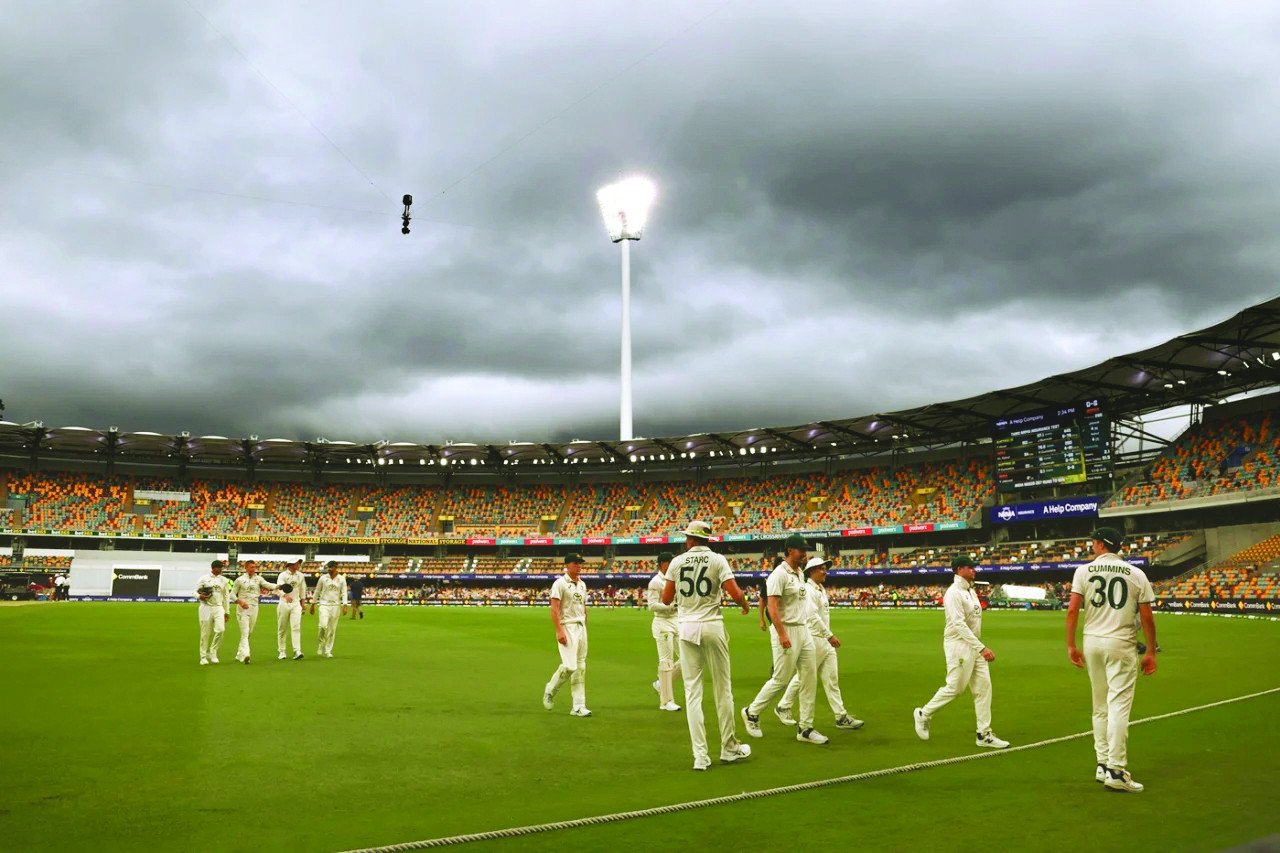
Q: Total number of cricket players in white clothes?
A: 11